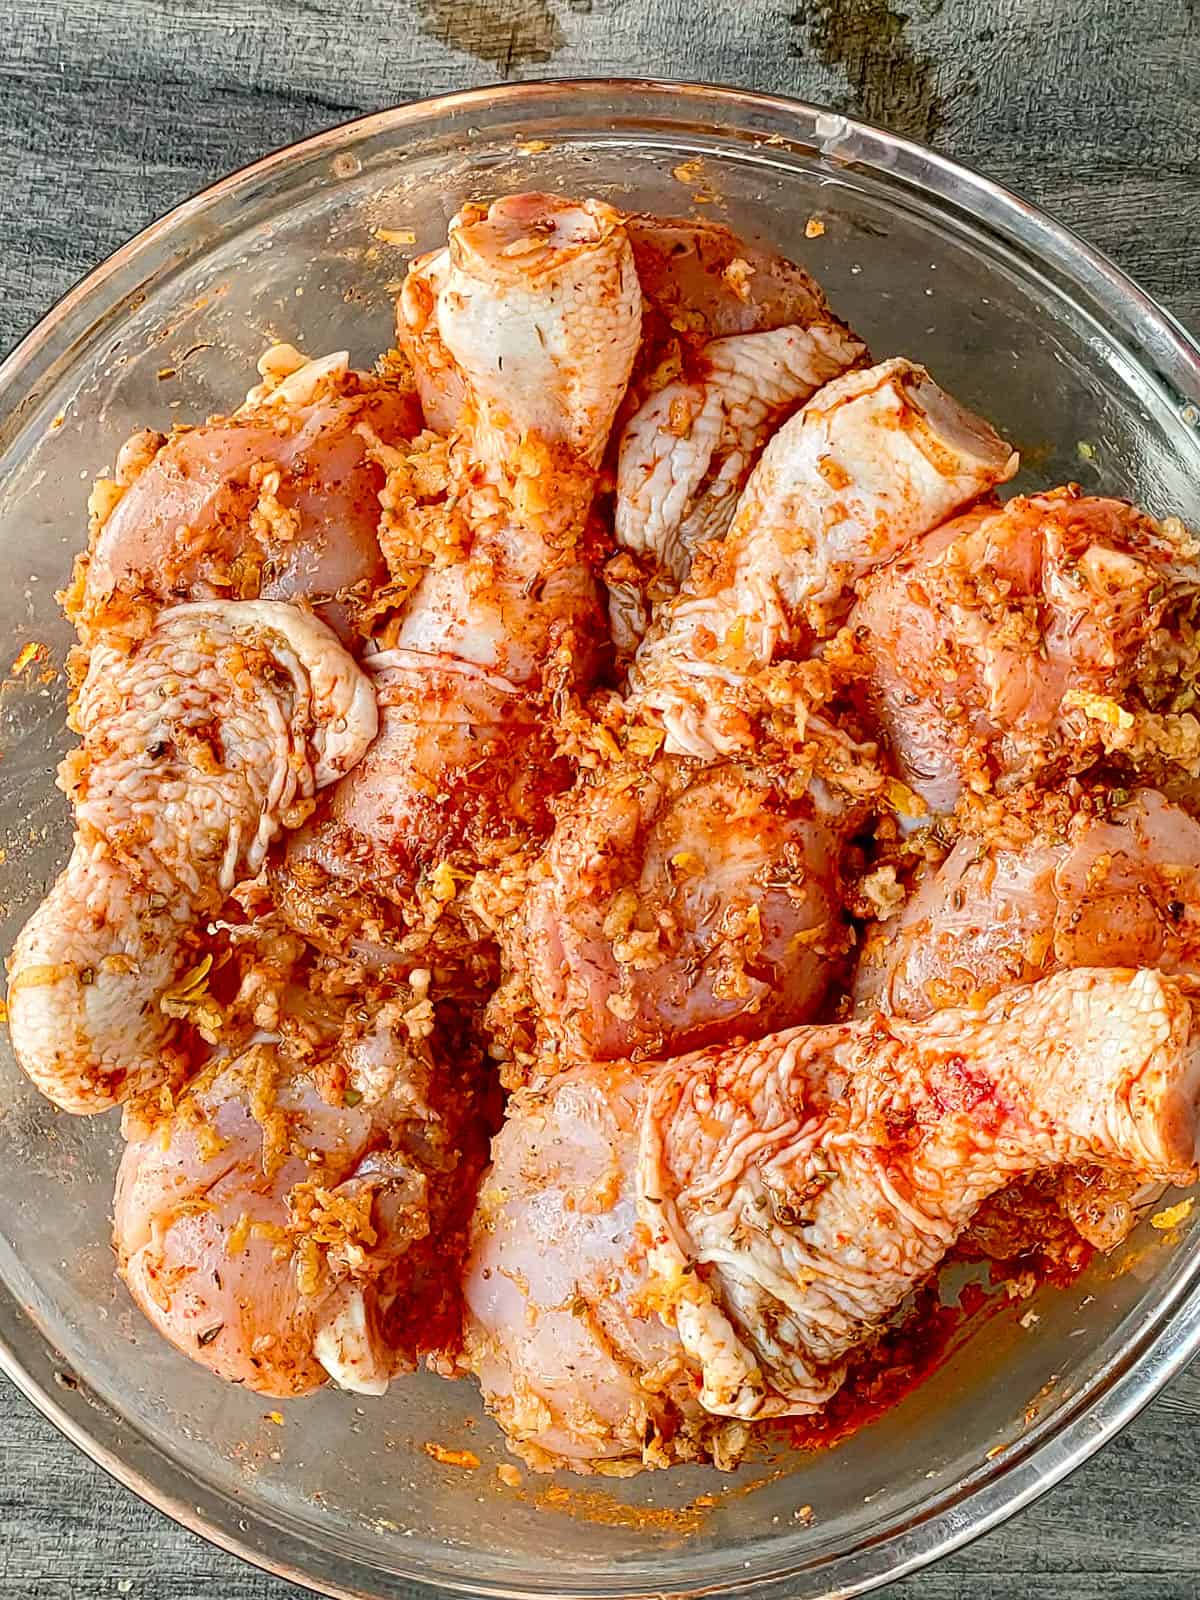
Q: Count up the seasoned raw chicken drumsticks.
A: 8